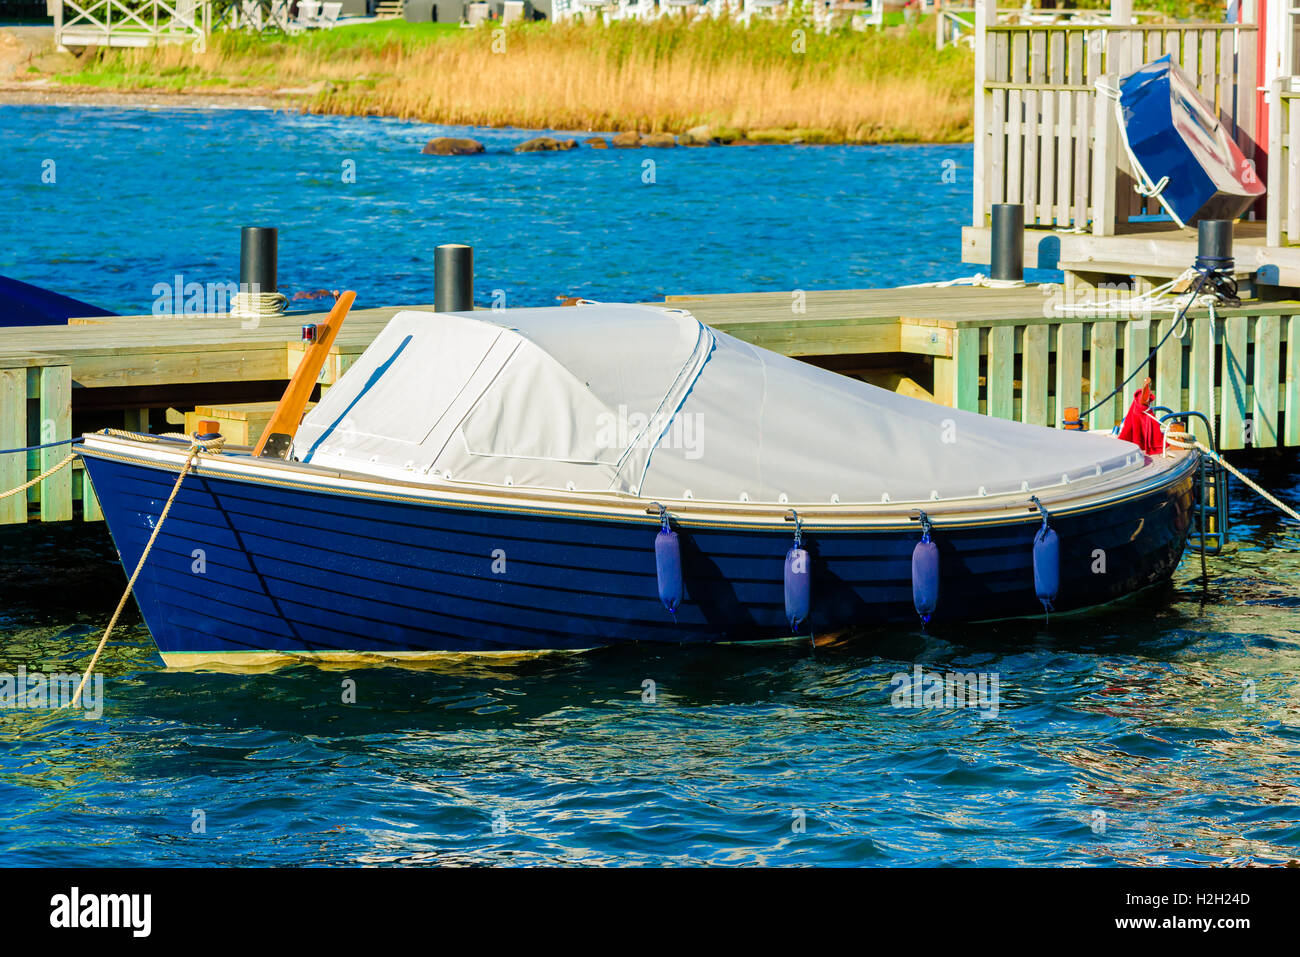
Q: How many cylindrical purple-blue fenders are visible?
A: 4